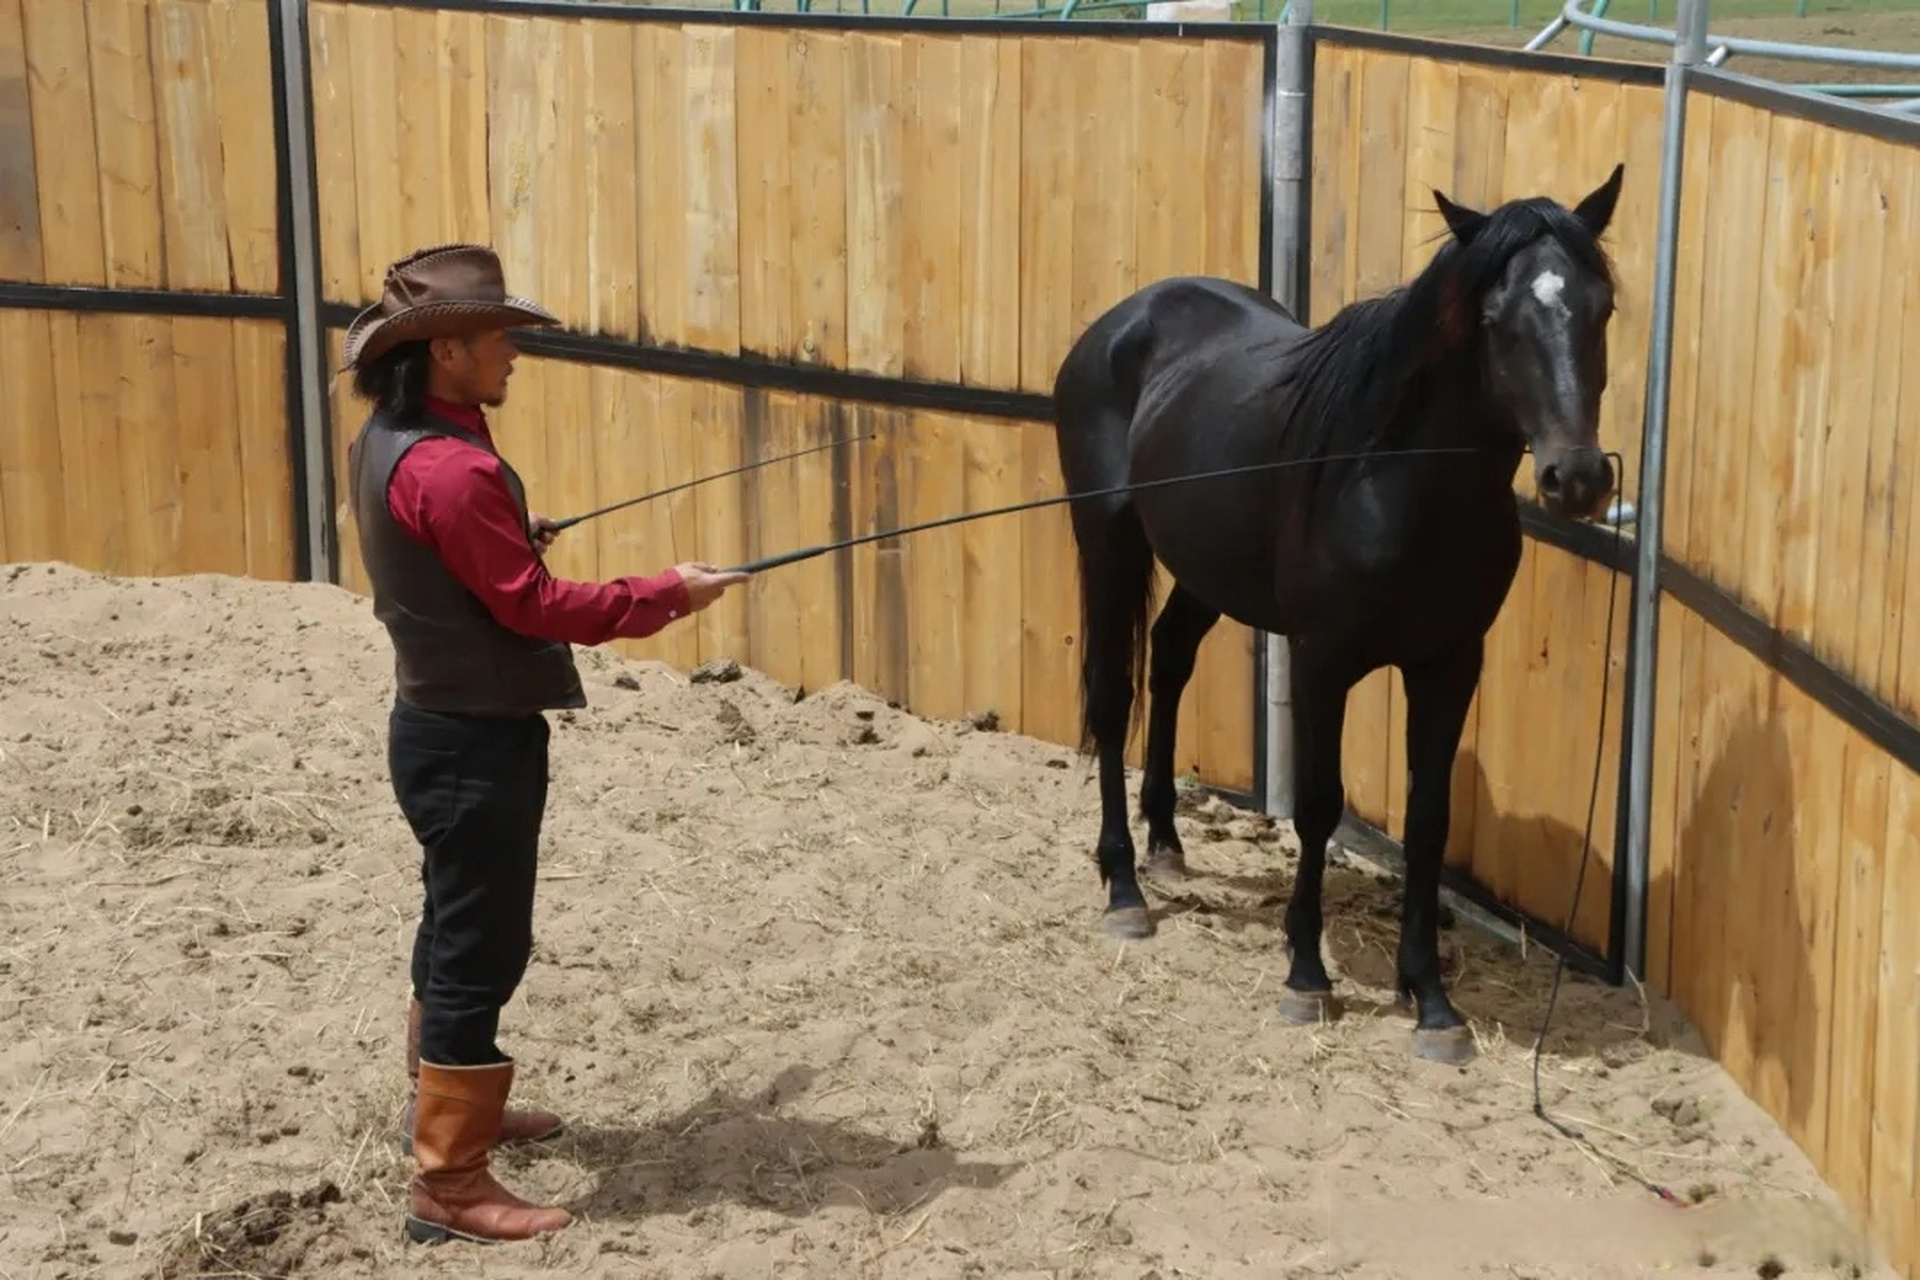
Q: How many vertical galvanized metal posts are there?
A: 3